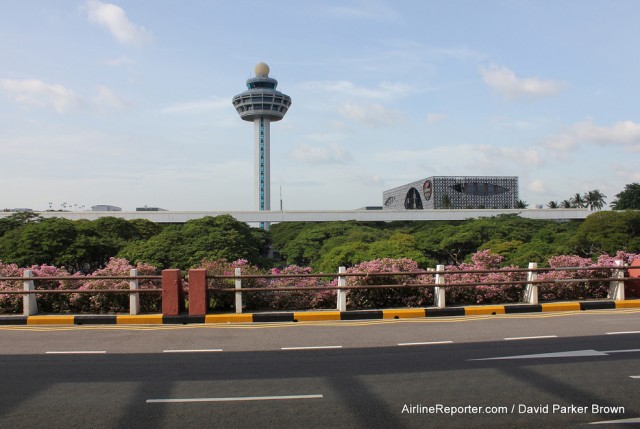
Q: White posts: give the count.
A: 7